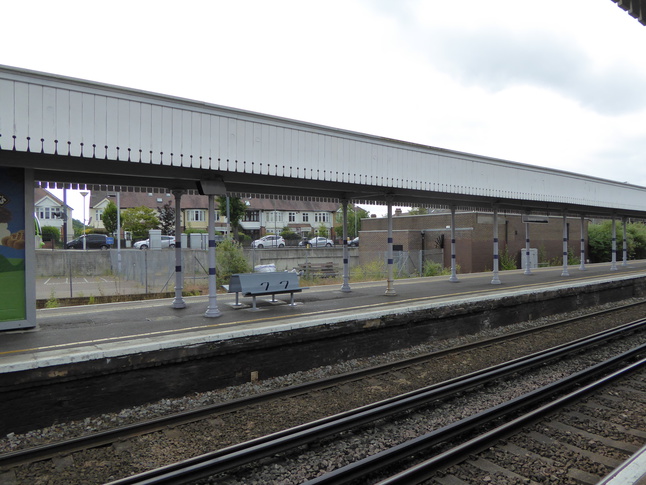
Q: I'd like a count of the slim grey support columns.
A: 11